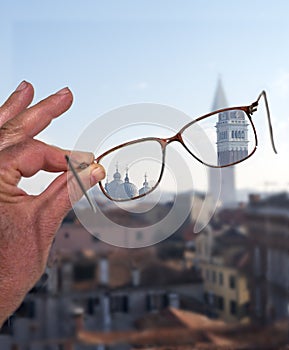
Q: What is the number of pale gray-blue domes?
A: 3